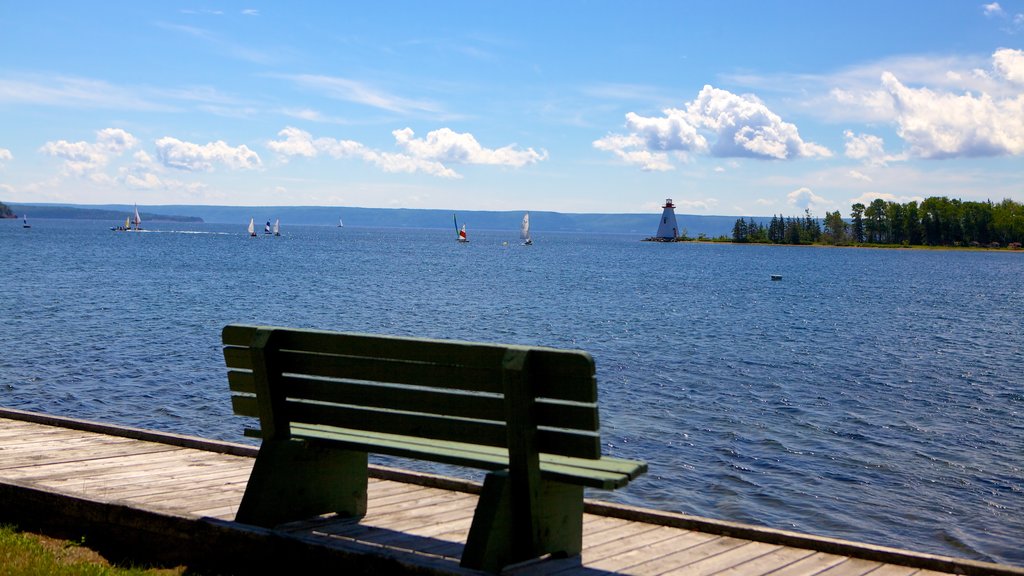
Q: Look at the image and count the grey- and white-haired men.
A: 0